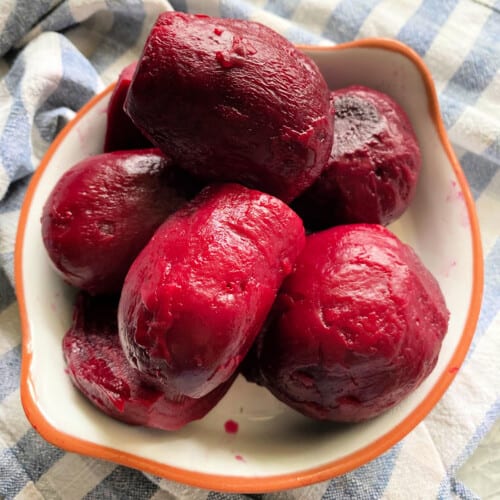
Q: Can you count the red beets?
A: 7